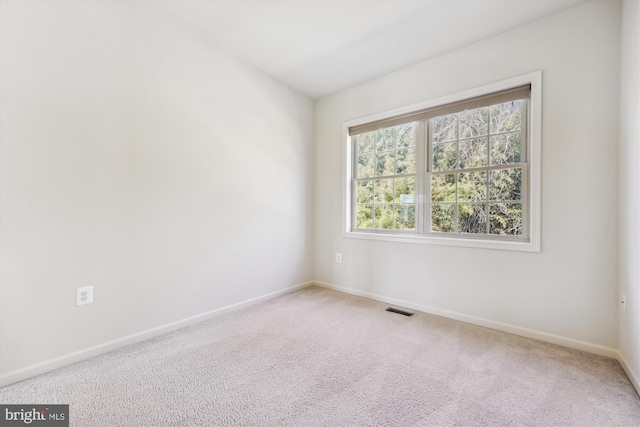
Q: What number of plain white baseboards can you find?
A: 3